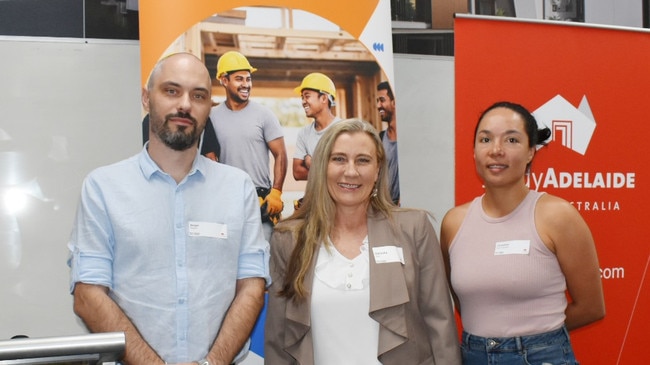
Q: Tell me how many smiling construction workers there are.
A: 3